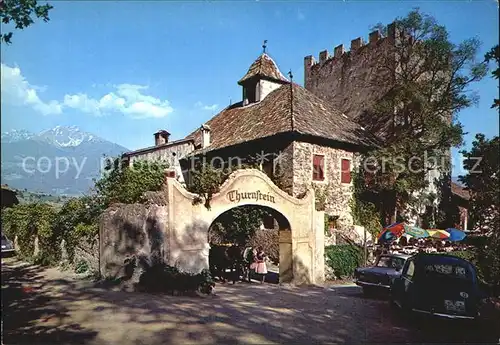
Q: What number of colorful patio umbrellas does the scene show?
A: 4